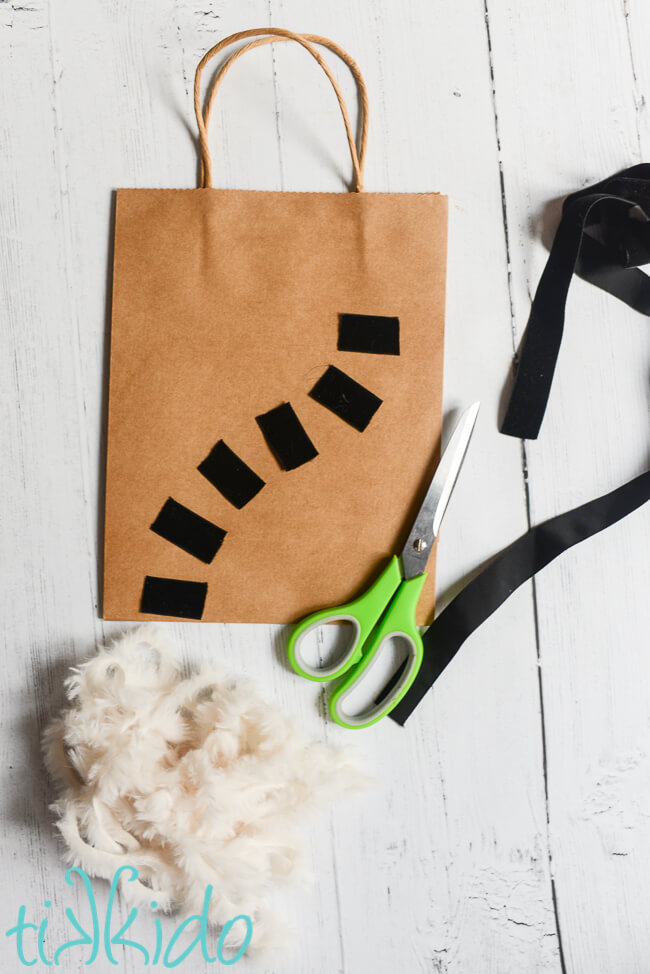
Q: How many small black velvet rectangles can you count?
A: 6